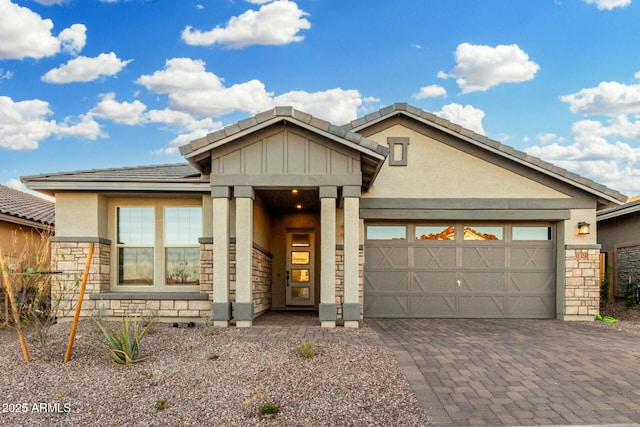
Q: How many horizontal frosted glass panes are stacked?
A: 4